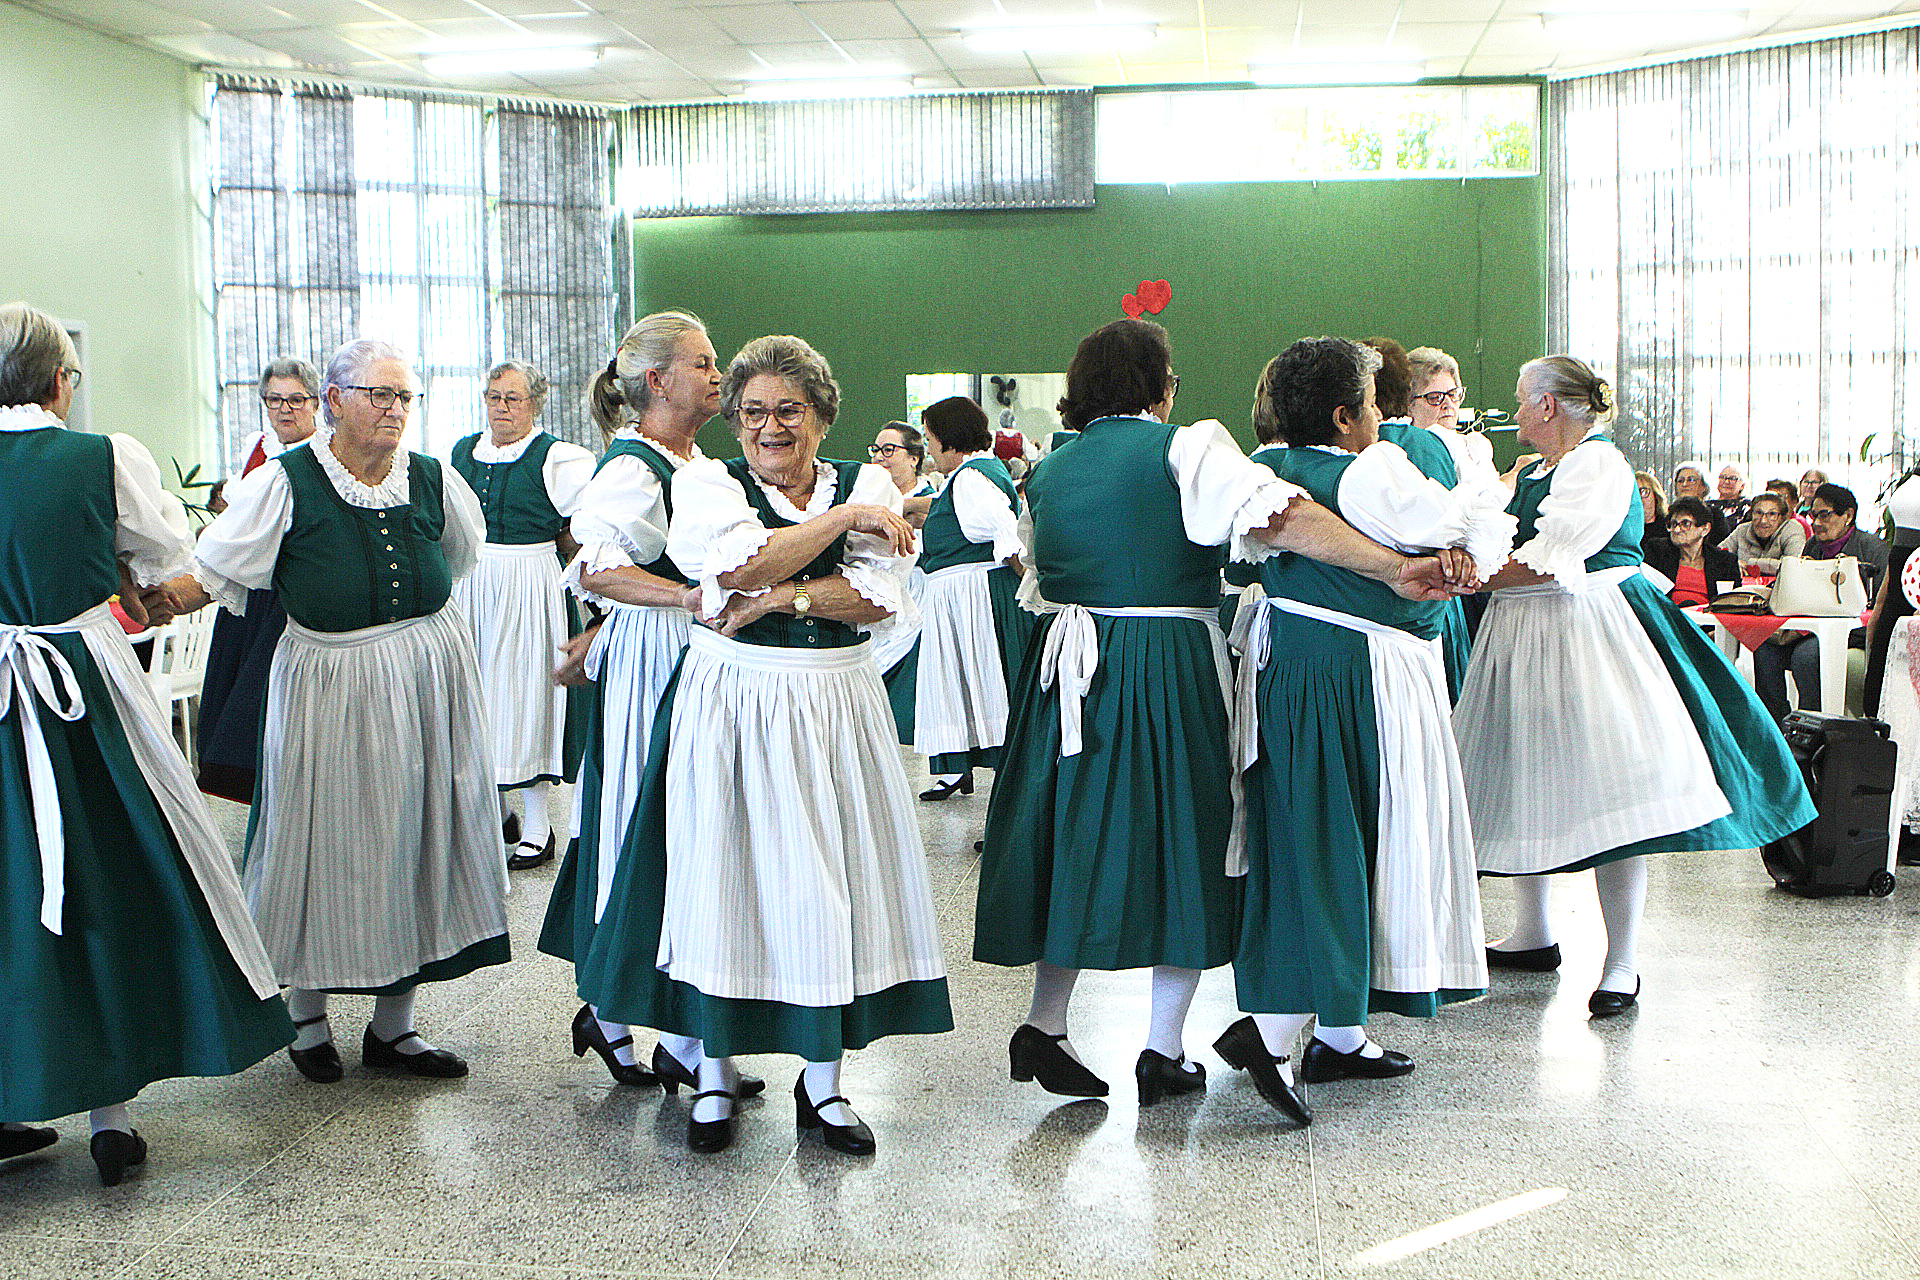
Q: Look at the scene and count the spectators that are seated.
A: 8